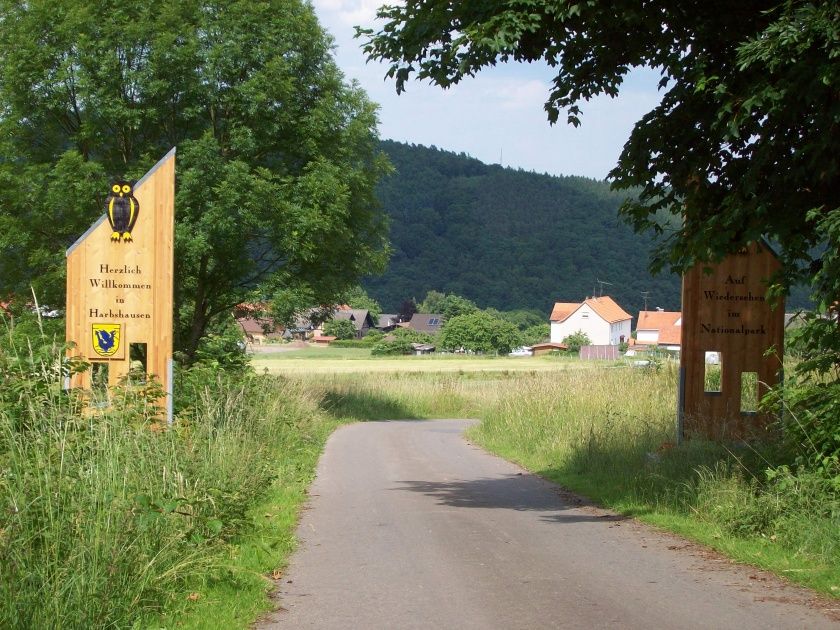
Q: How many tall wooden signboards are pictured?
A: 2